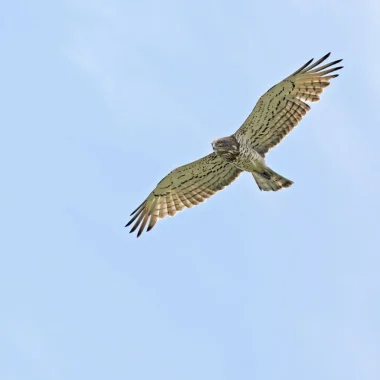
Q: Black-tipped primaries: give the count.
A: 10